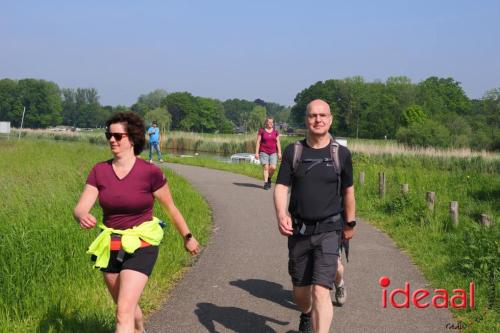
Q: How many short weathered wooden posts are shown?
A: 6